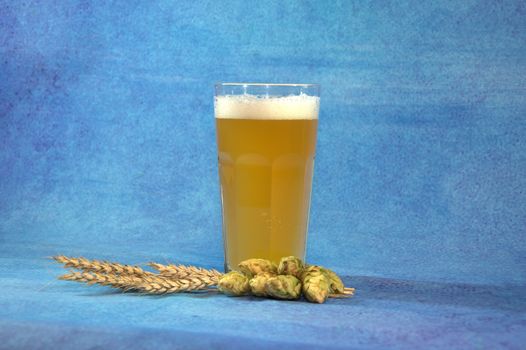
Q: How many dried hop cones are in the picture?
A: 7